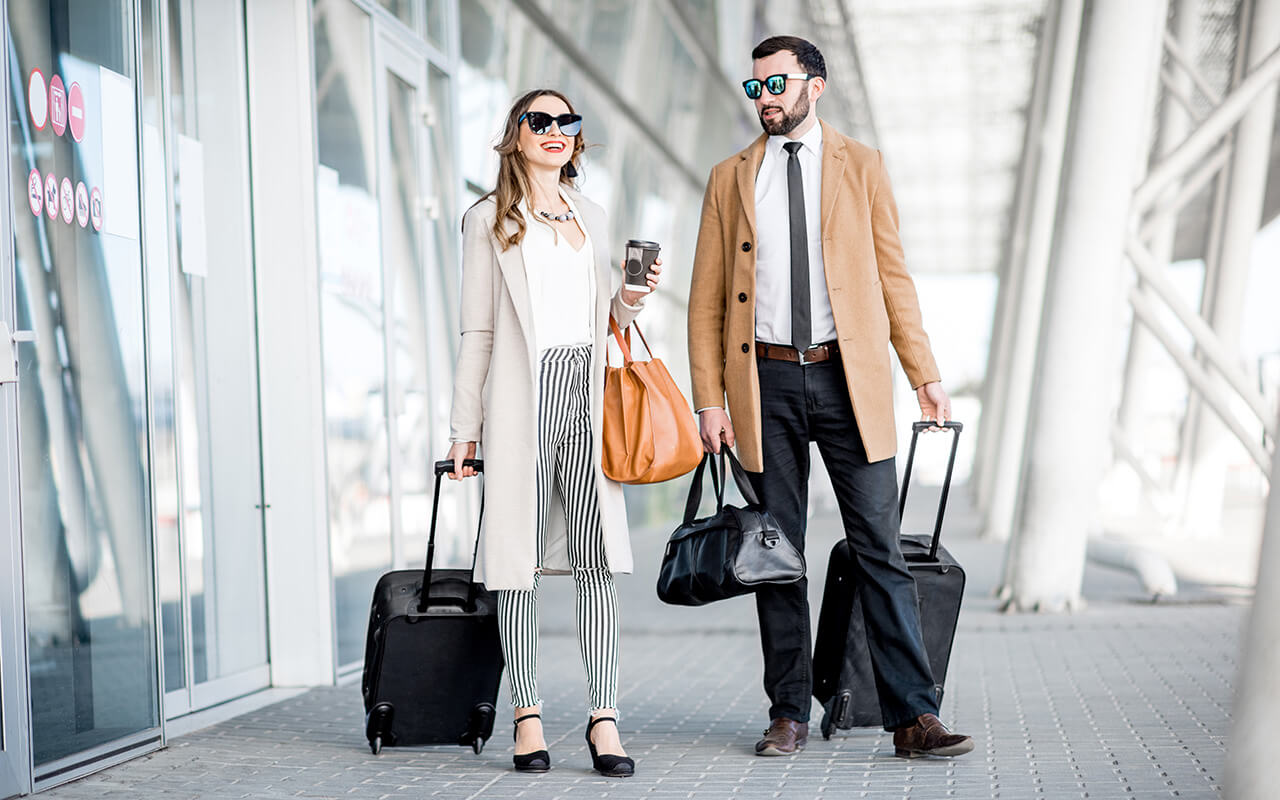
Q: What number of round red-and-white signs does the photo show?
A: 8